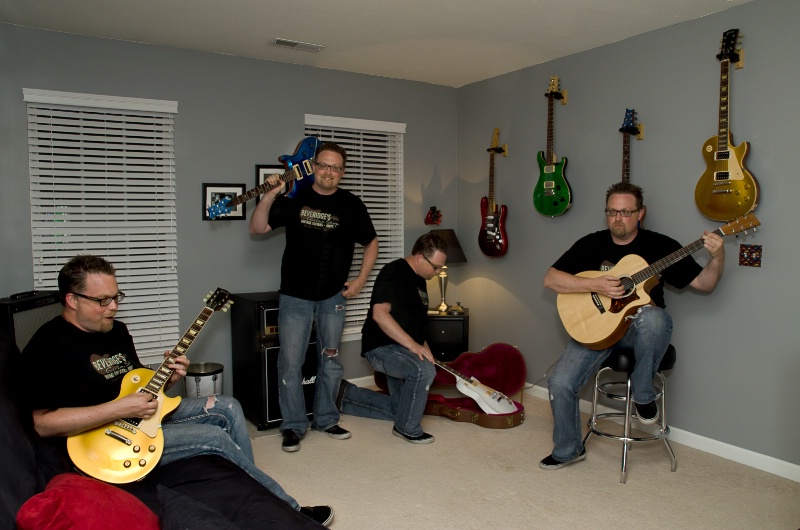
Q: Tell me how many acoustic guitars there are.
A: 1